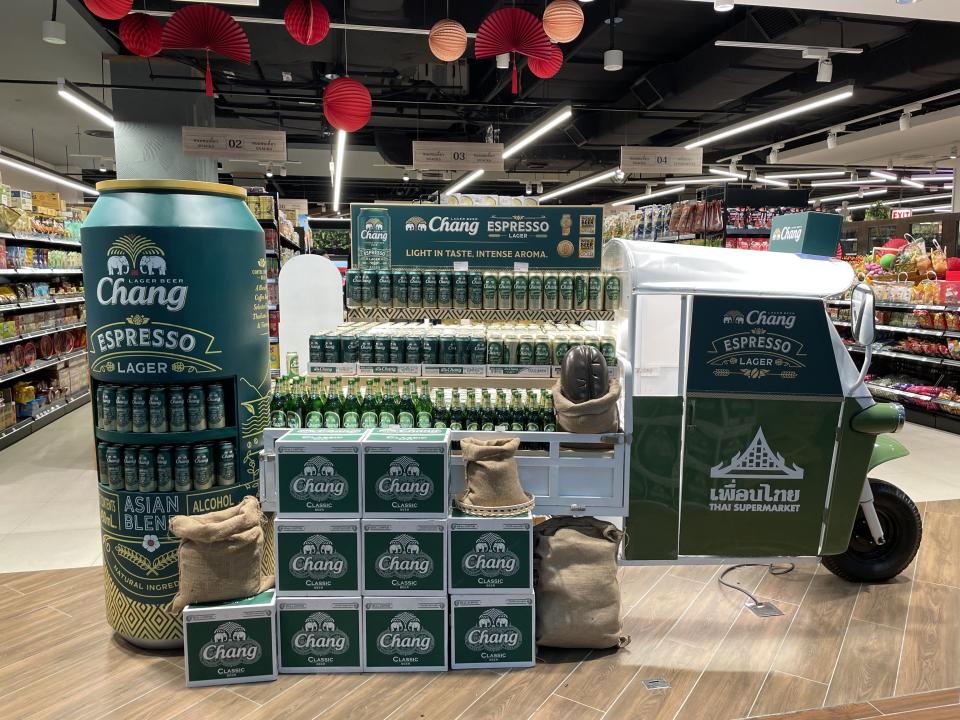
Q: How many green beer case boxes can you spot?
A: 9